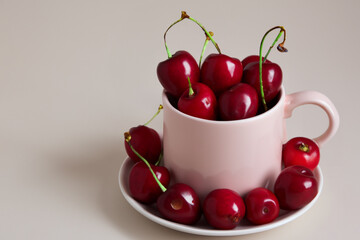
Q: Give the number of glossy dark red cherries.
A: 13